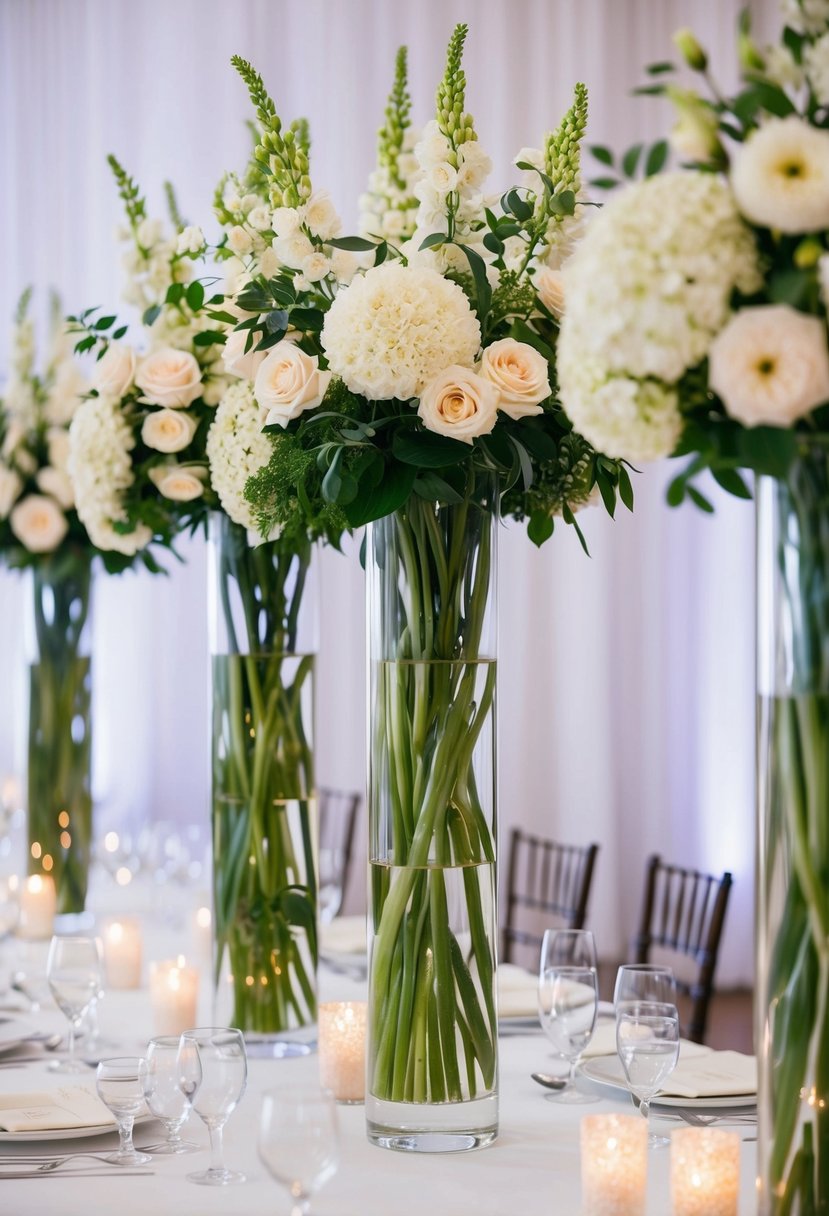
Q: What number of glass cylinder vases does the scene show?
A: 4